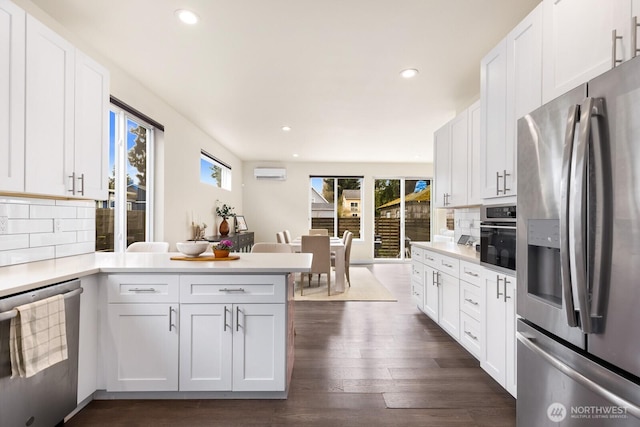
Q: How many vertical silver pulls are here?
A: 15